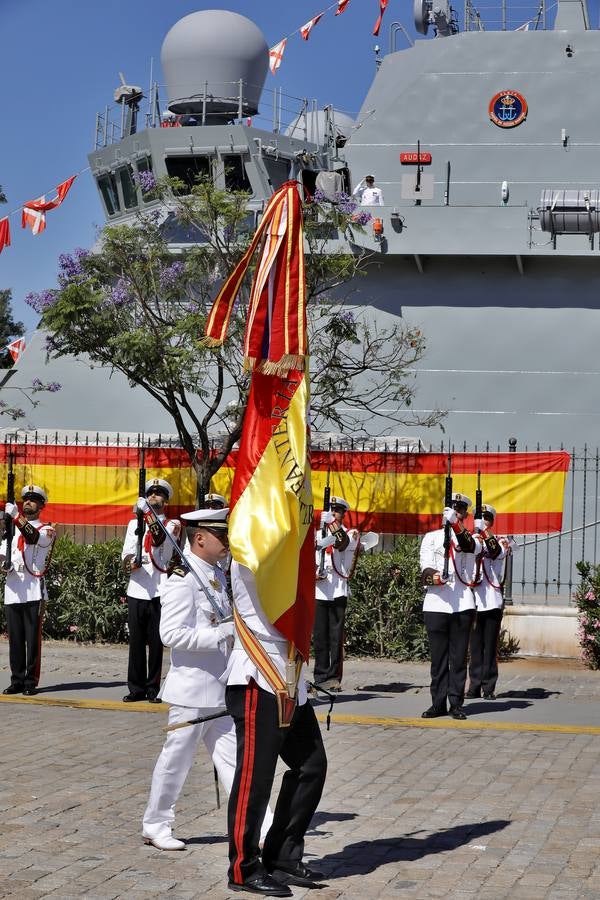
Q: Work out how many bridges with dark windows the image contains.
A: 1